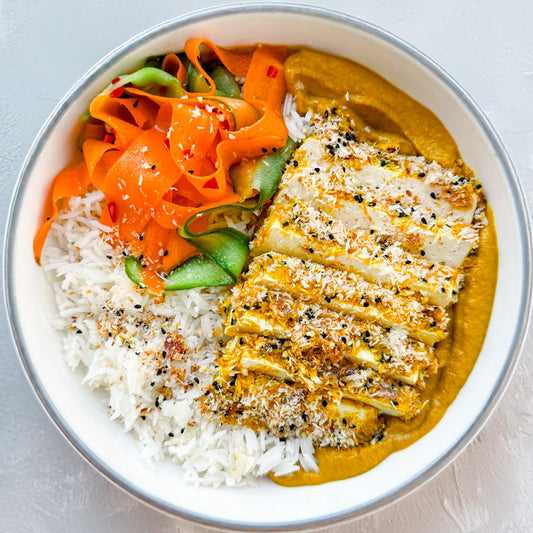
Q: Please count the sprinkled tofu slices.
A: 7